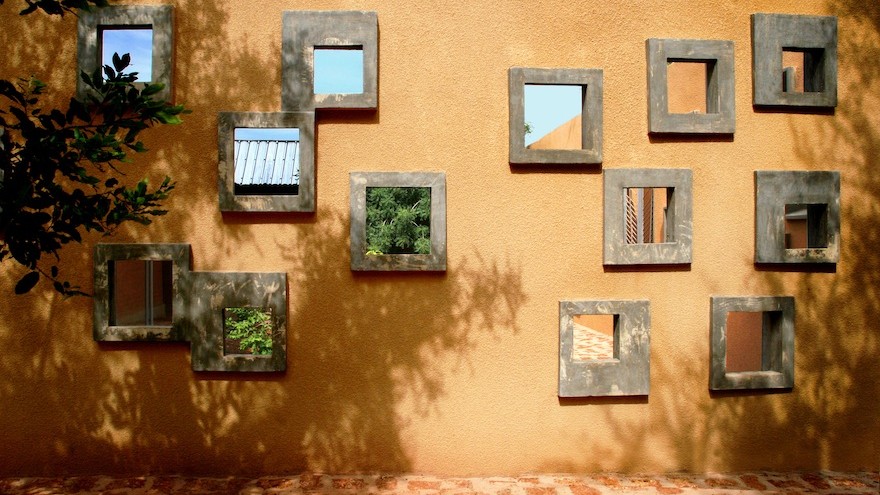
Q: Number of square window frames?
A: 13